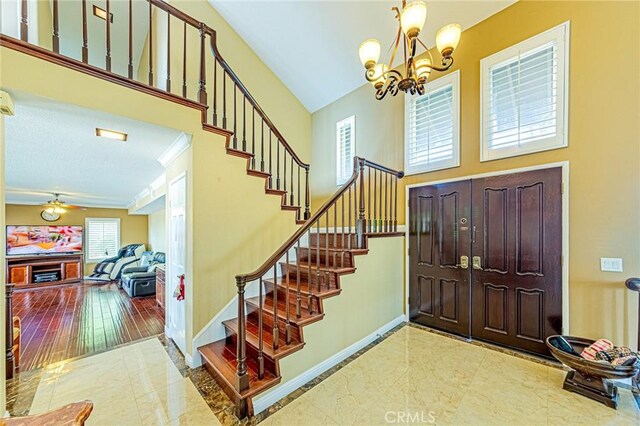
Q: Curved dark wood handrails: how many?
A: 2